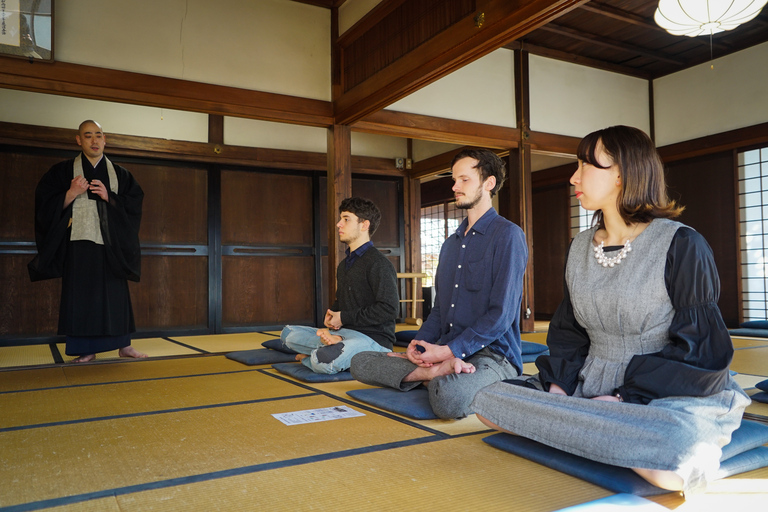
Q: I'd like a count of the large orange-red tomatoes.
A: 0